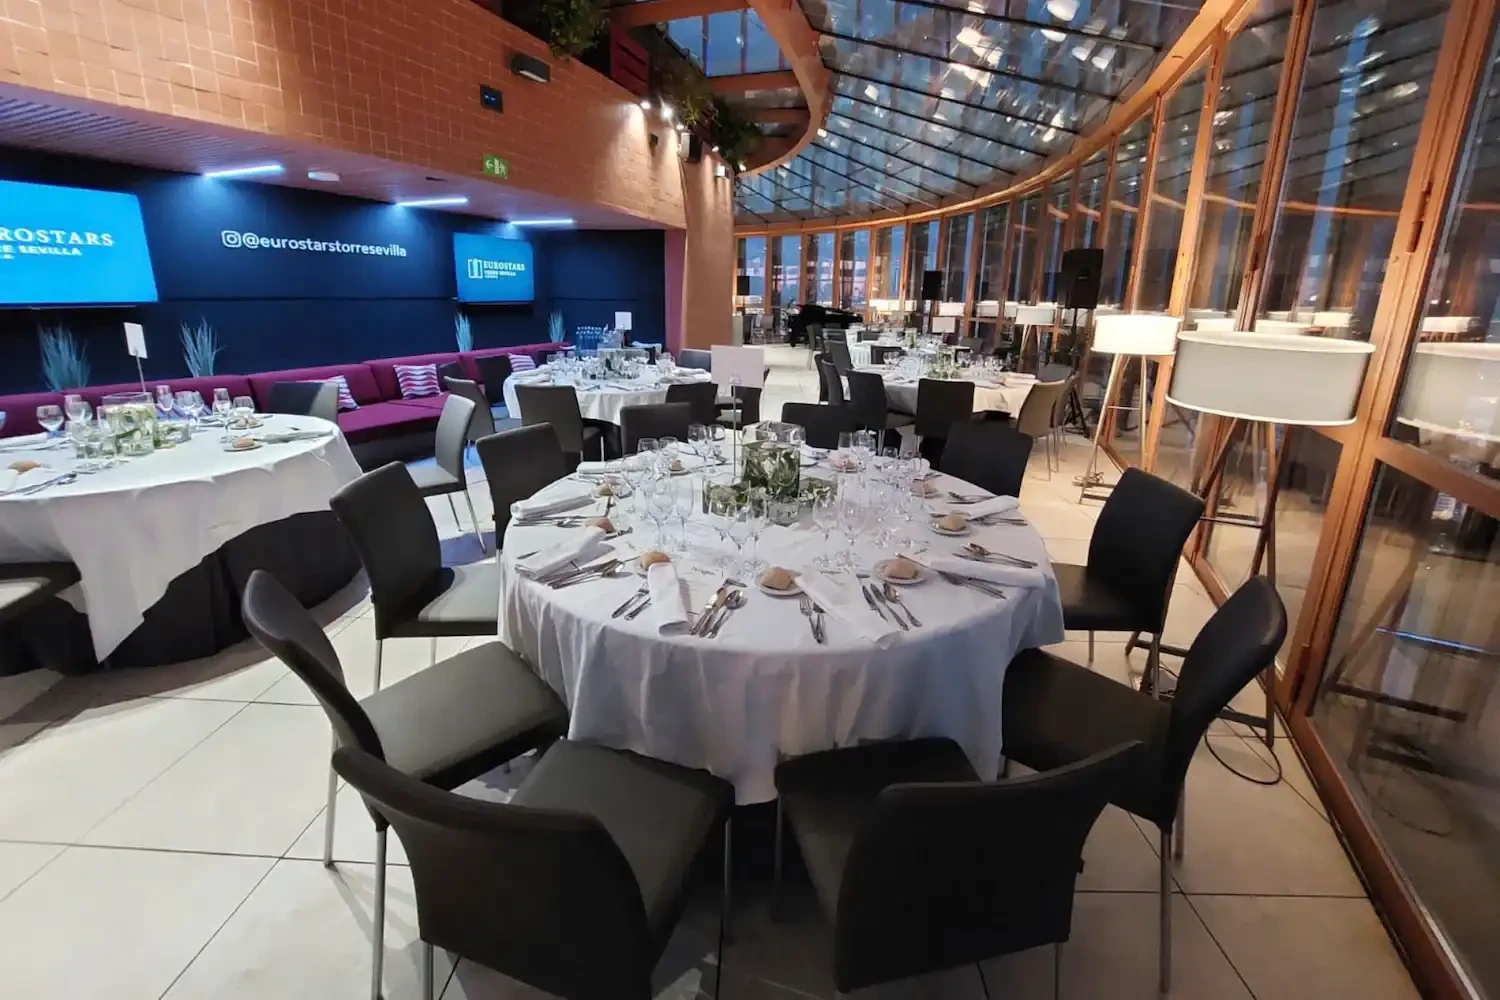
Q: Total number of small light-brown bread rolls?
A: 12